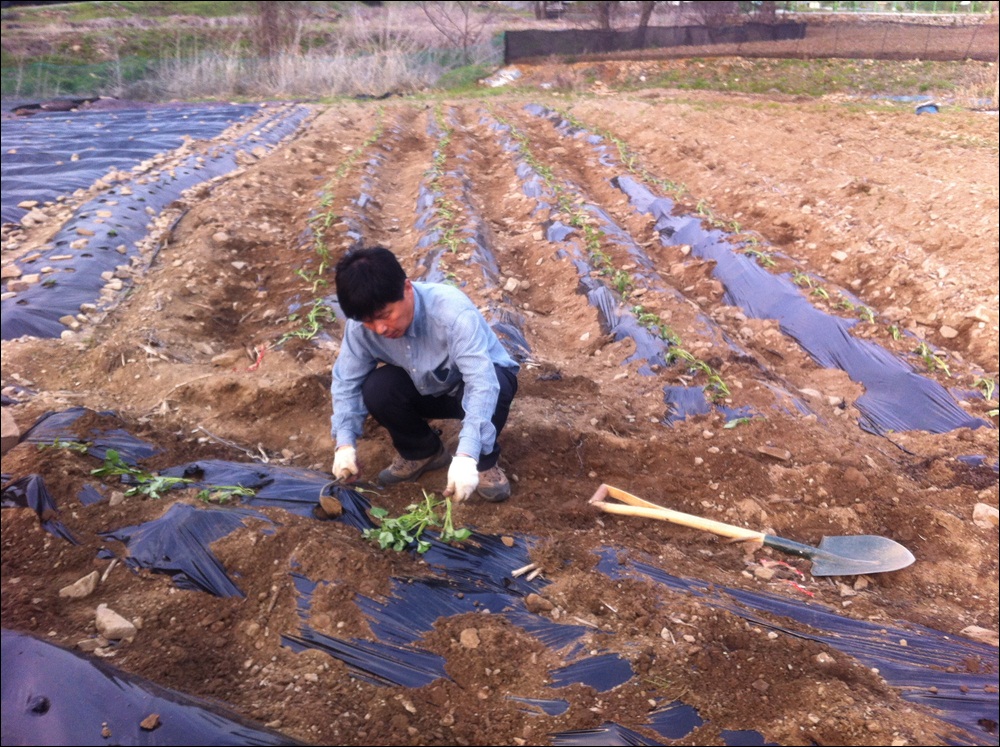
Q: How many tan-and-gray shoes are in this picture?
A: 2